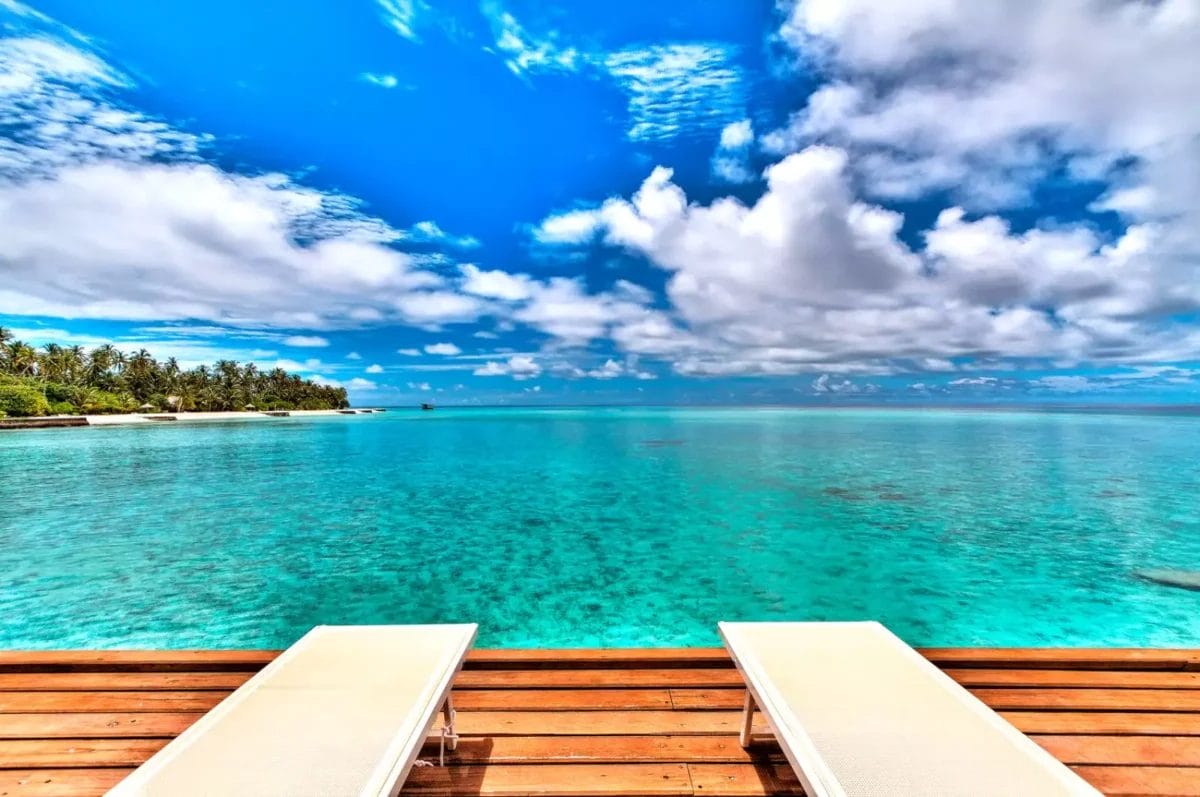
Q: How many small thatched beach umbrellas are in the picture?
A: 2